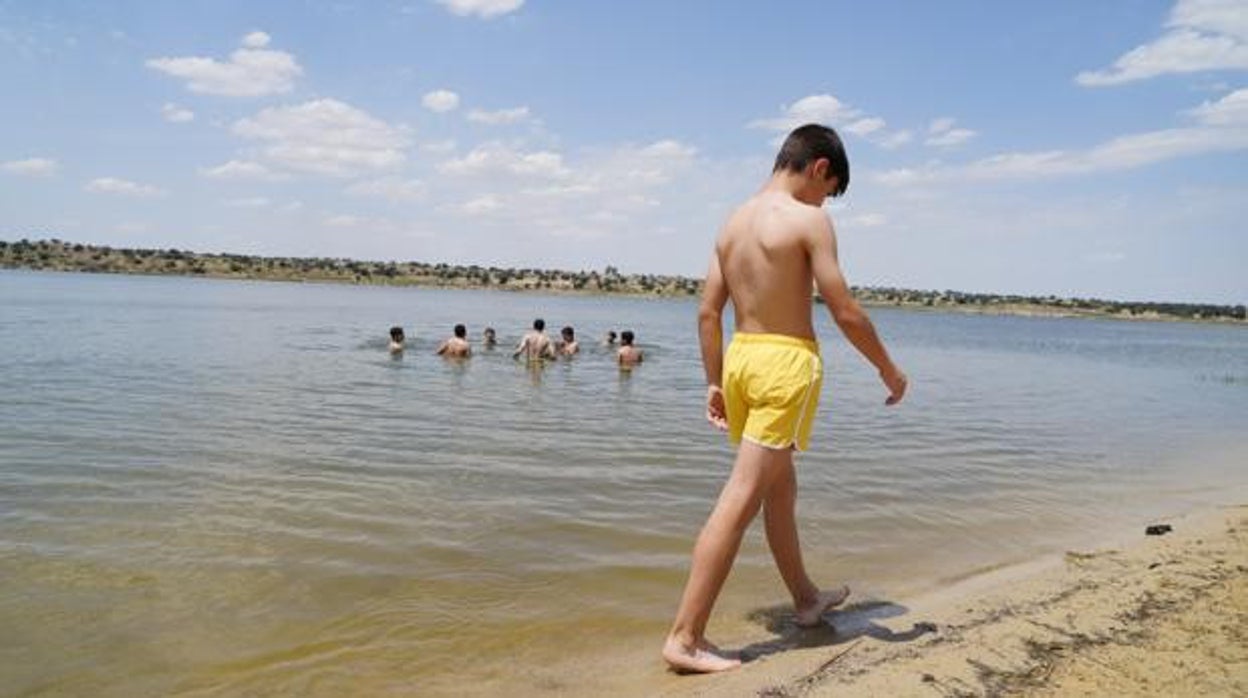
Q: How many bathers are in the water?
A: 7